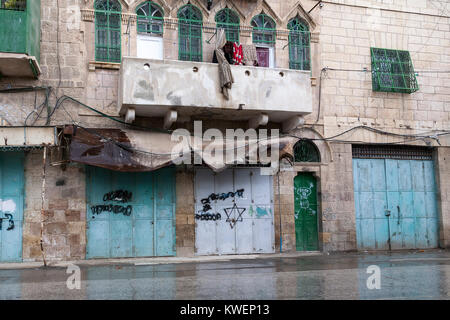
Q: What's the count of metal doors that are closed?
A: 5